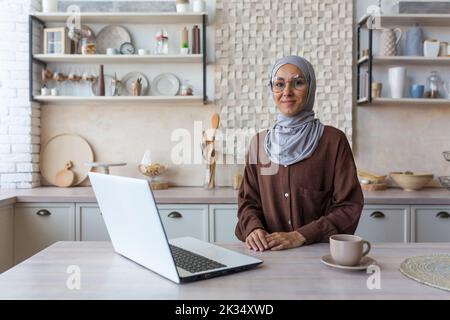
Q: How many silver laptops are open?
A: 1